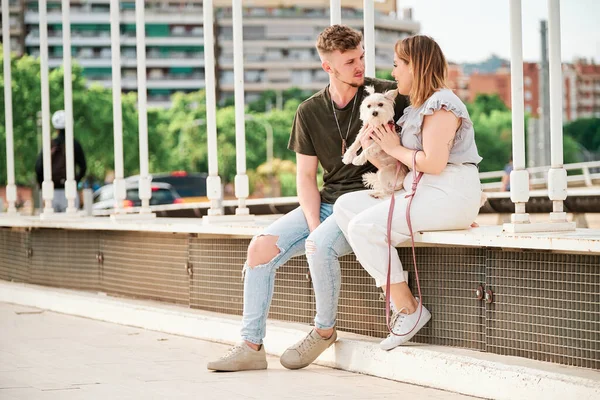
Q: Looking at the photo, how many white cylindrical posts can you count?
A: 11